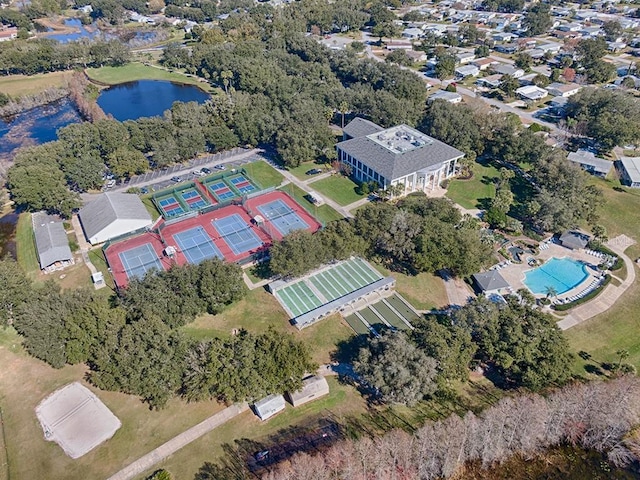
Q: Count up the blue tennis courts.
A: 4